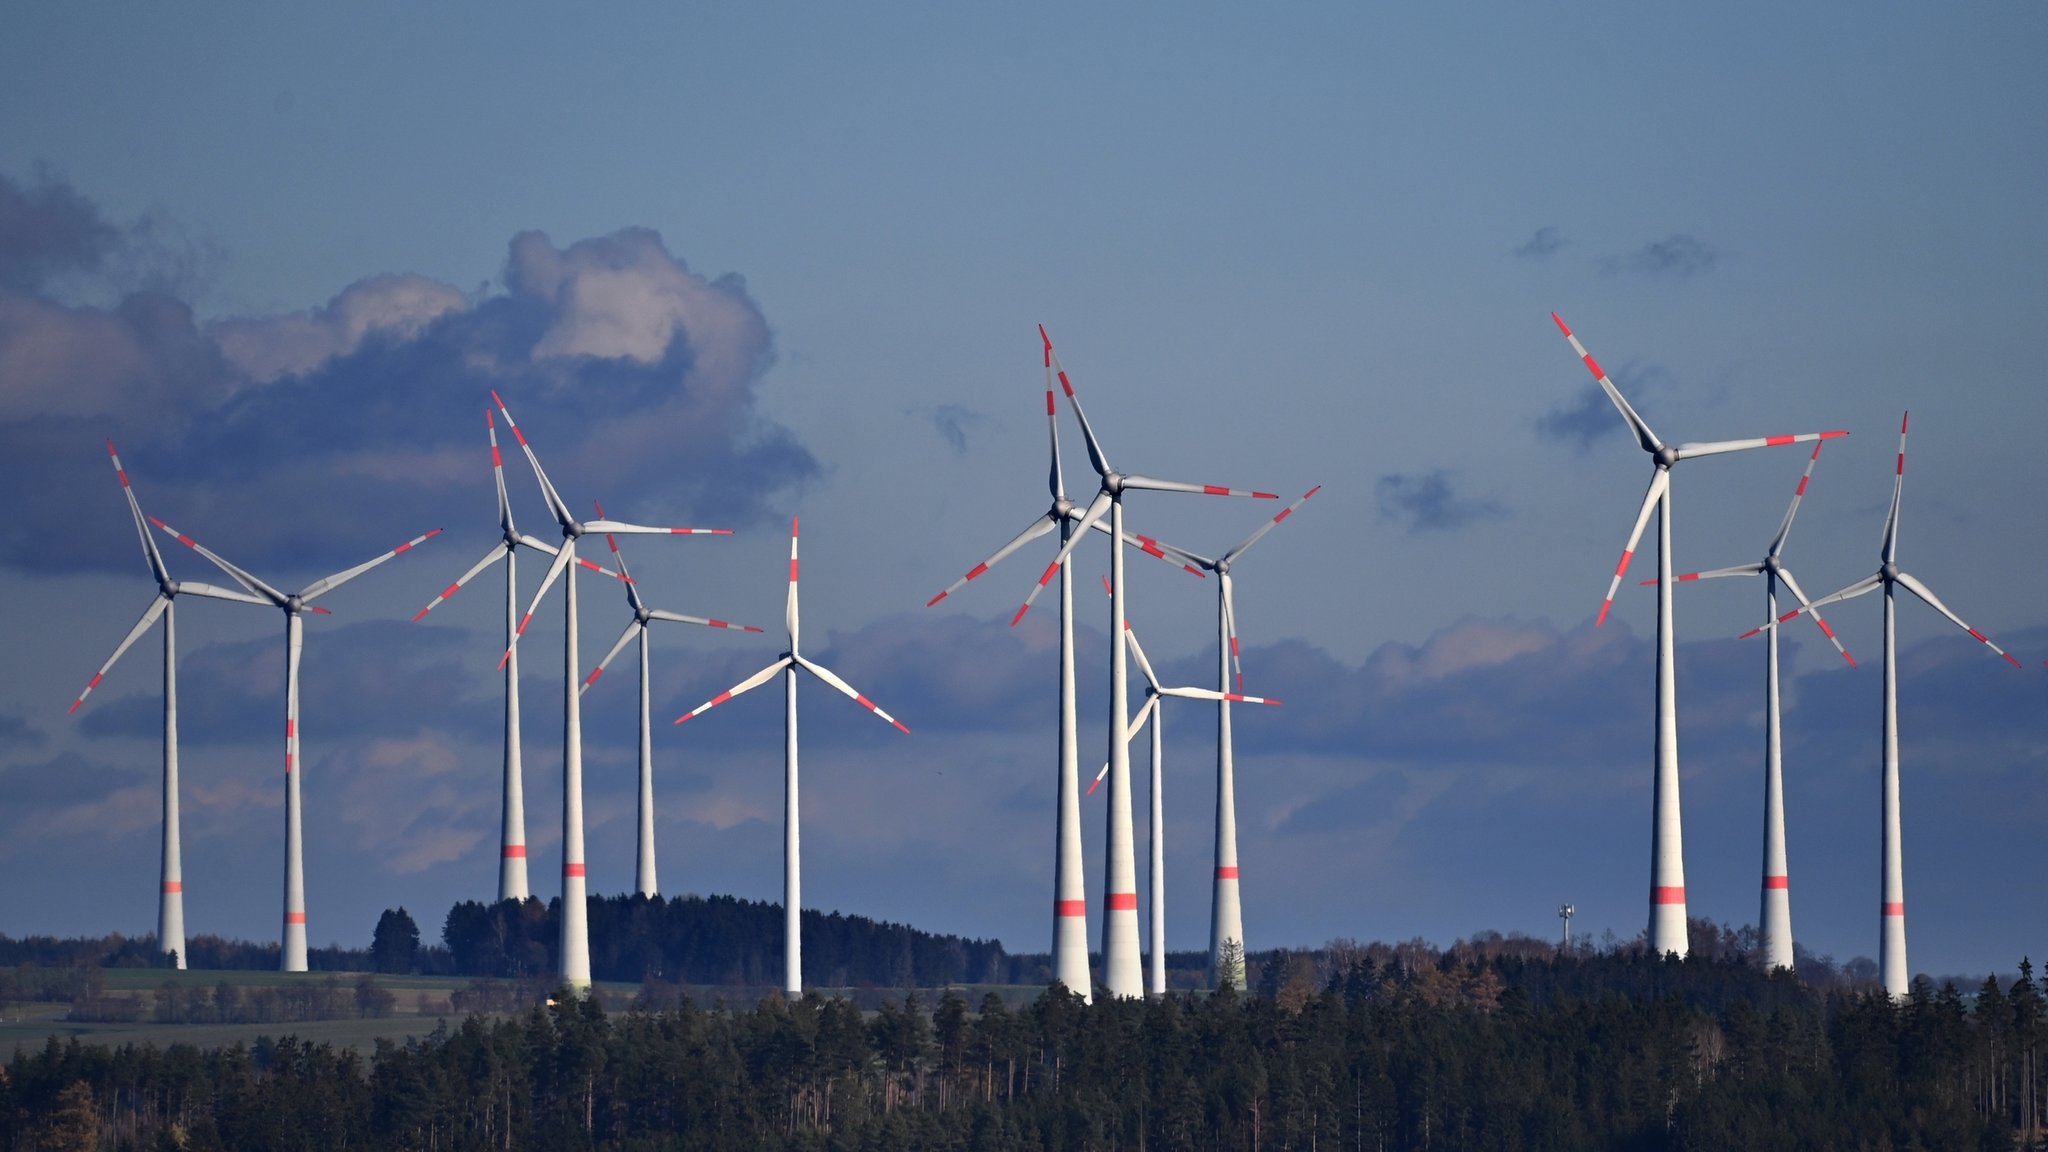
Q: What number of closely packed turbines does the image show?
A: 13